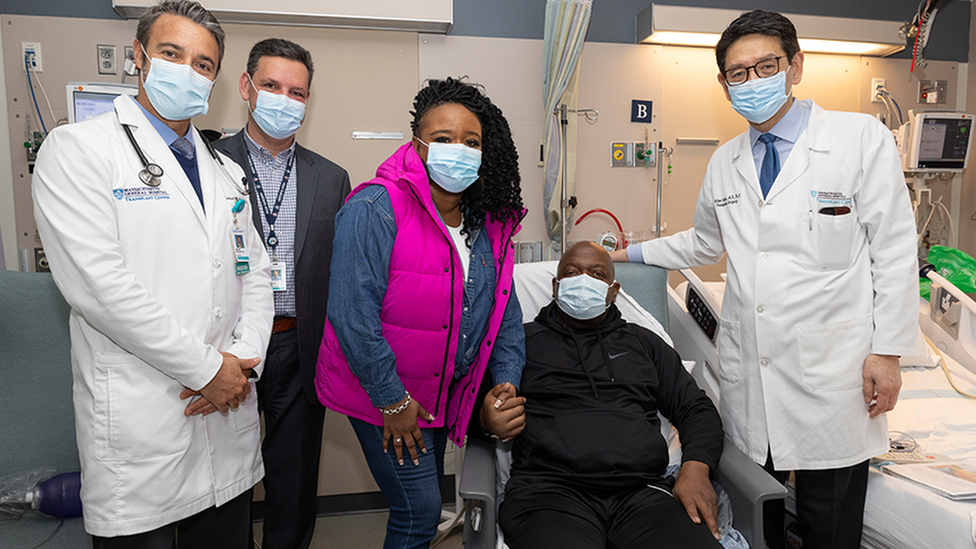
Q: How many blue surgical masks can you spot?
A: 5